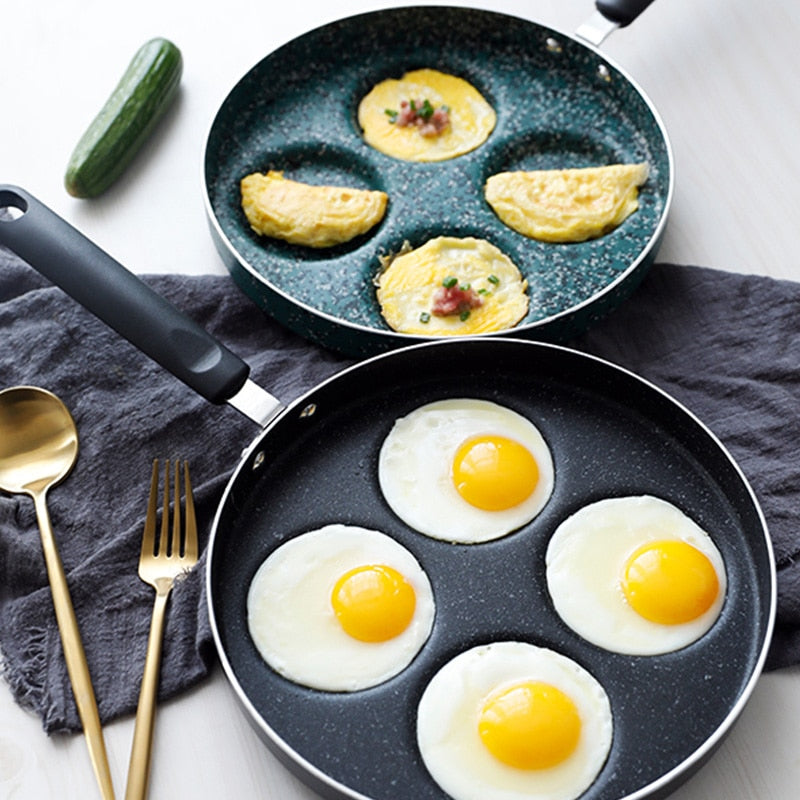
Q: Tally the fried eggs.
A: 4